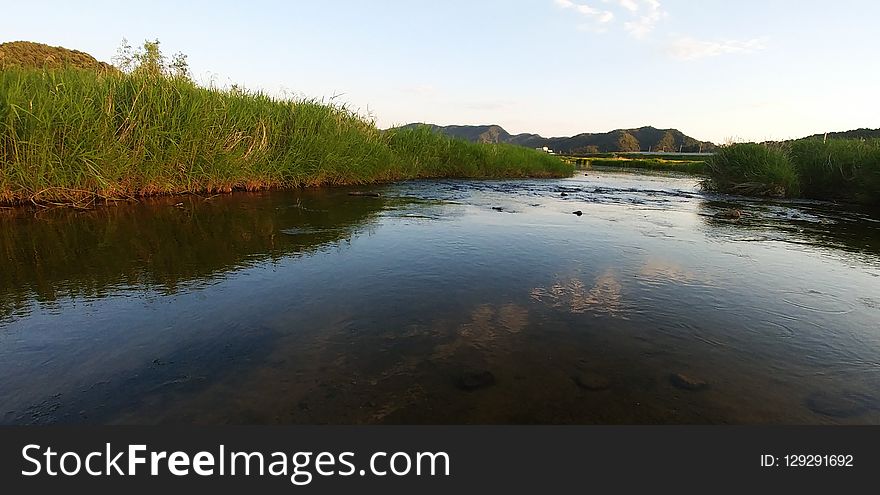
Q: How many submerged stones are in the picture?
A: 4